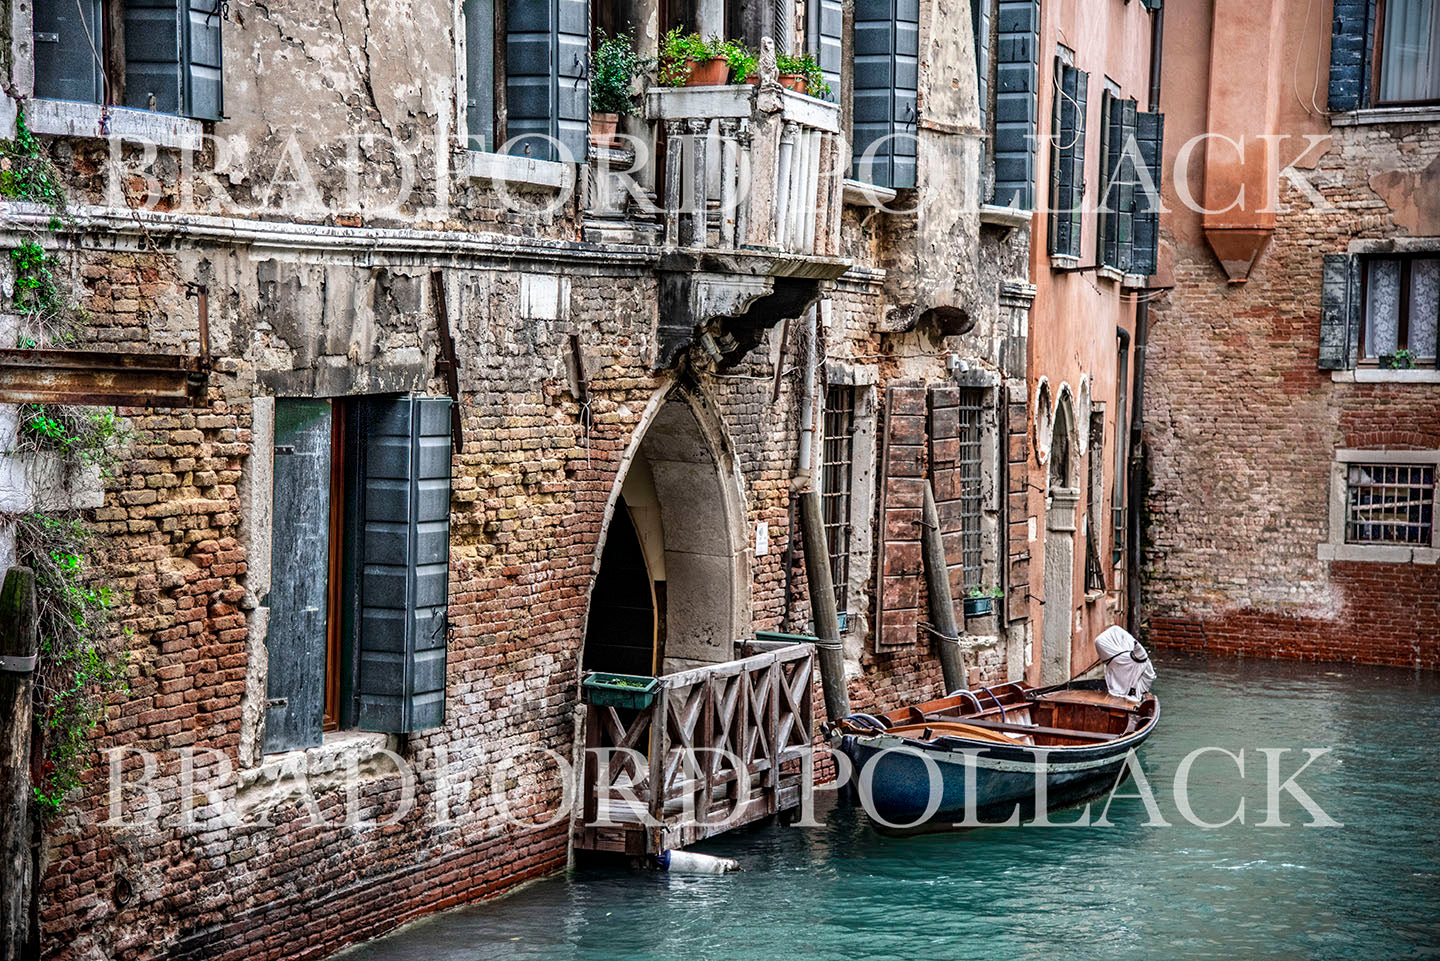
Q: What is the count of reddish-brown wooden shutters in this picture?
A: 3